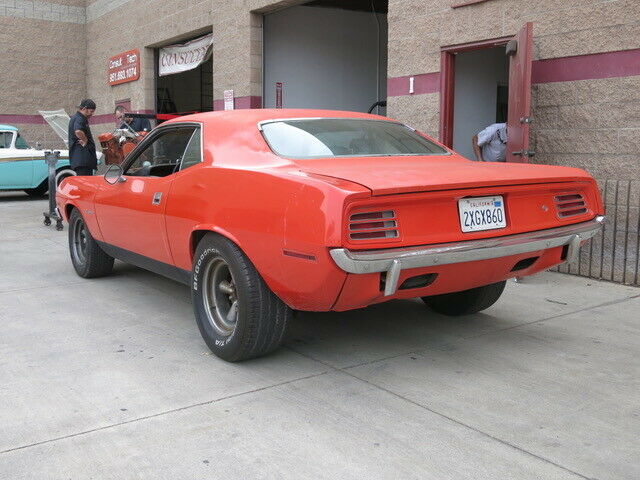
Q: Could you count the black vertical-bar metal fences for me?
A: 1